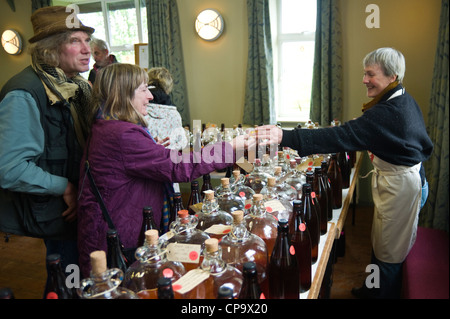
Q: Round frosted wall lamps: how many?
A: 2